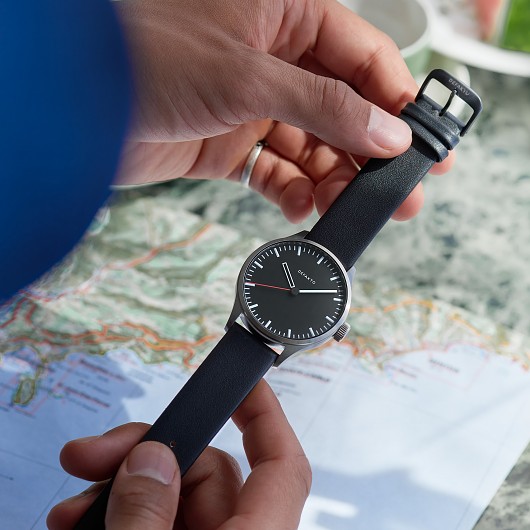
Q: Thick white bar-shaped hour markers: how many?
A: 12